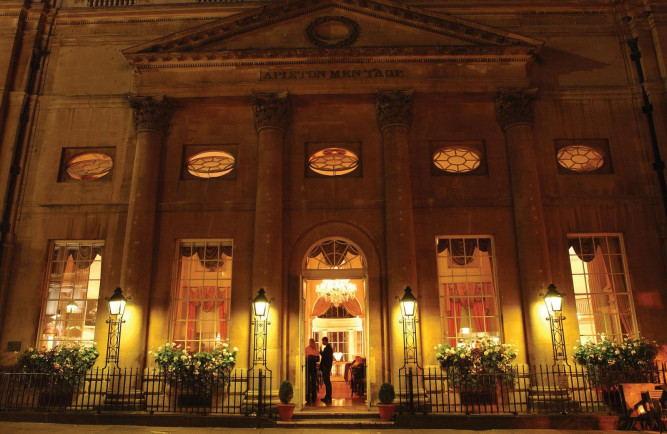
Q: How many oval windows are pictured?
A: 5